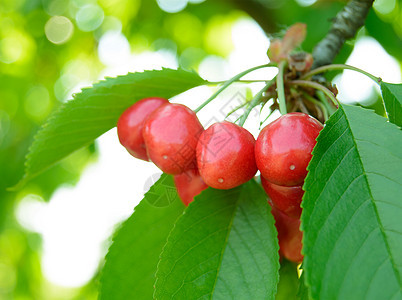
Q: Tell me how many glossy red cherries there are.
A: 7